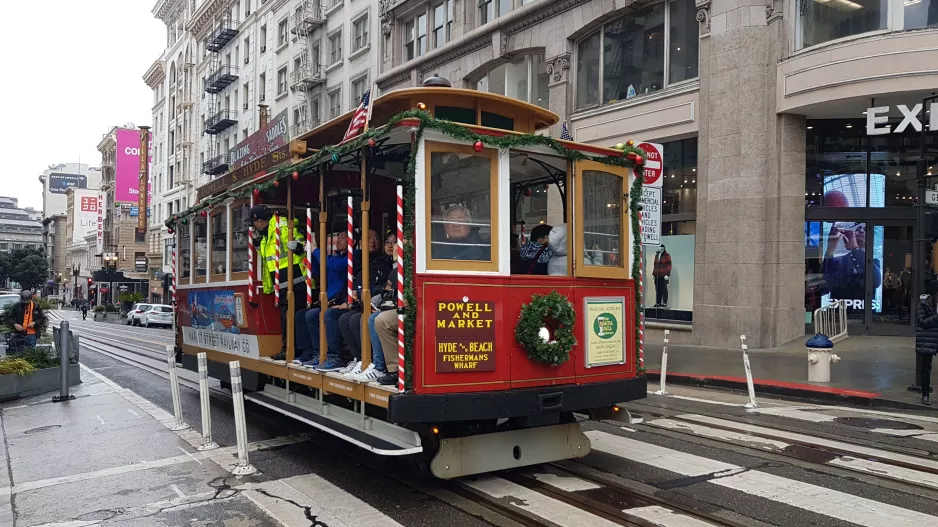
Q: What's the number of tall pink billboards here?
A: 1